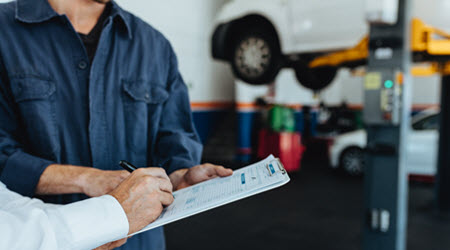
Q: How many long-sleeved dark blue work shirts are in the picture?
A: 1